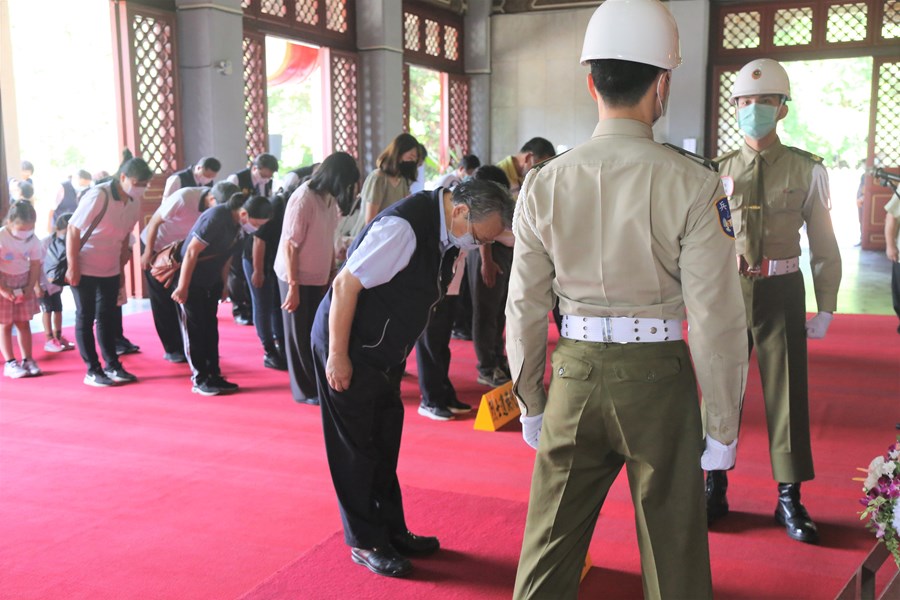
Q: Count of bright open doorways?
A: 4